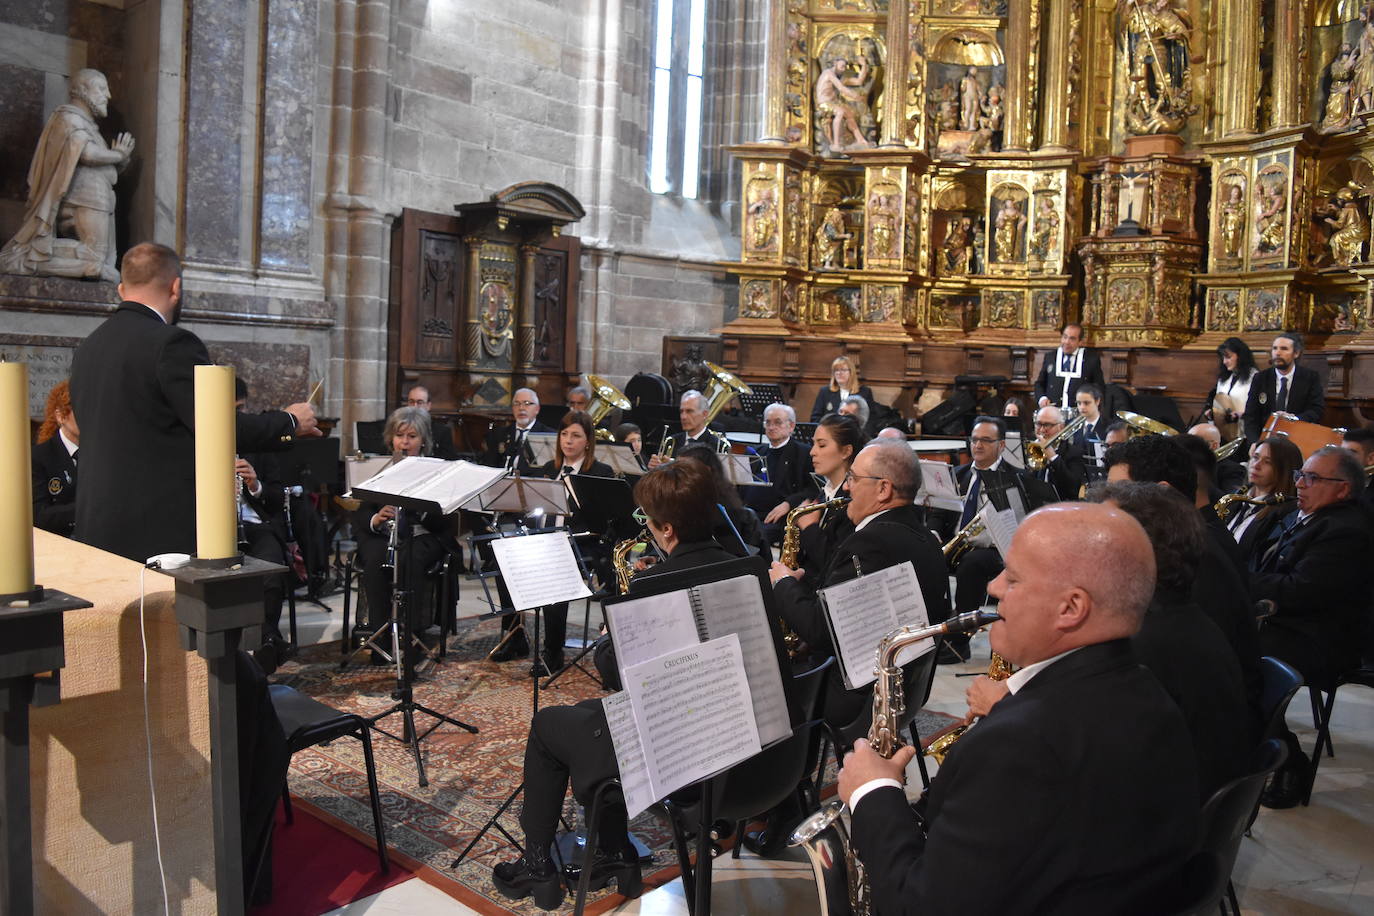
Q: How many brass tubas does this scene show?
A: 3